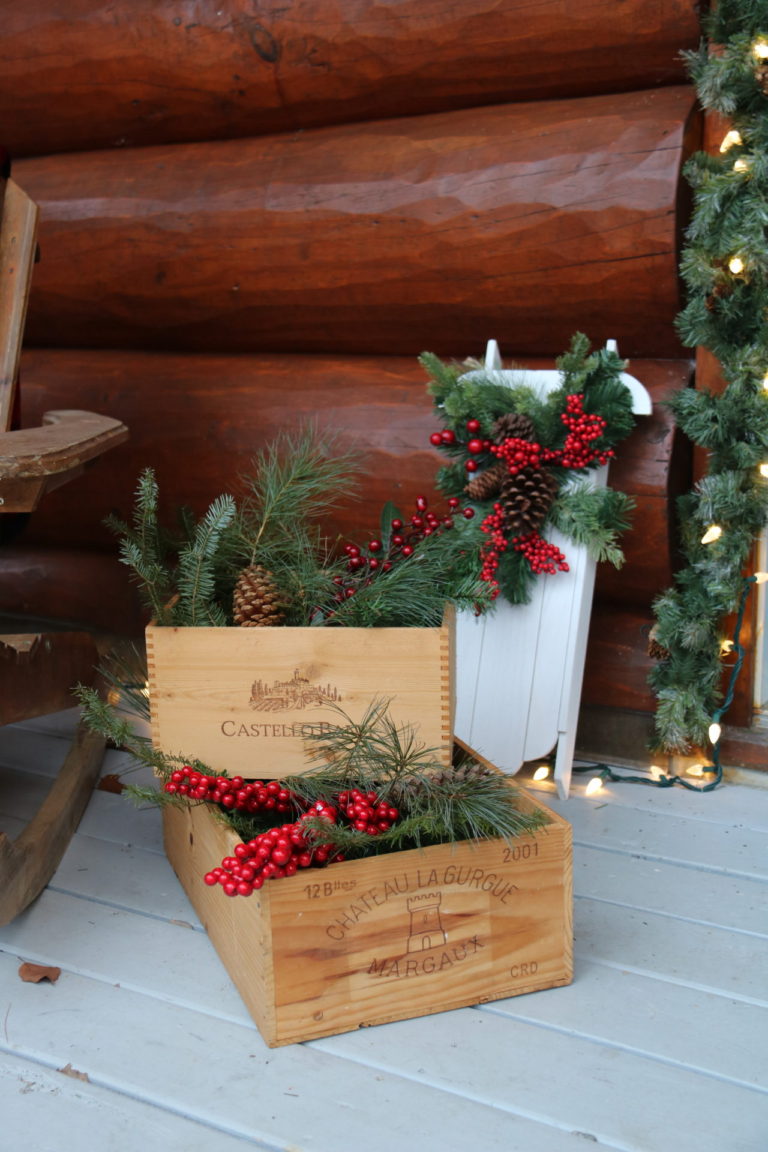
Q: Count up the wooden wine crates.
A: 2